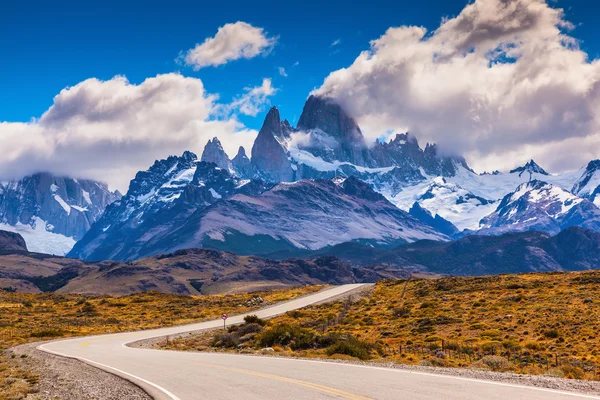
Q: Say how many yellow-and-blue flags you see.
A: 0